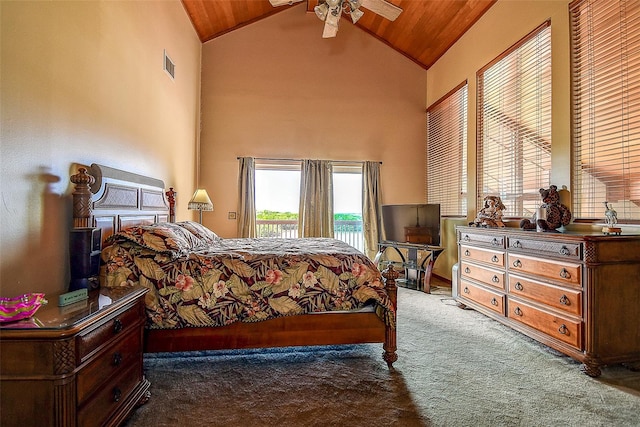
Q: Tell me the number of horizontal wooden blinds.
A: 3